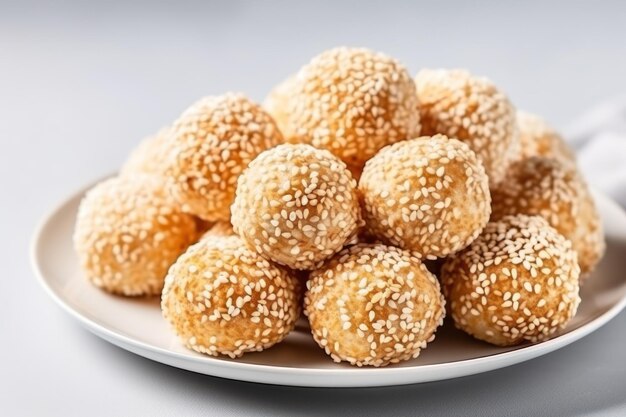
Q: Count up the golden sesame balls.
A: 13